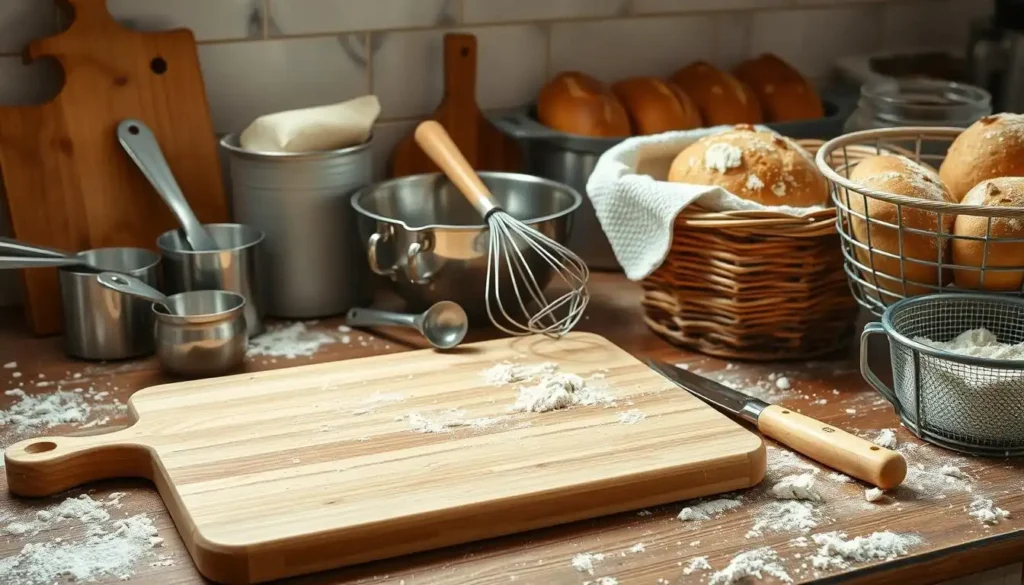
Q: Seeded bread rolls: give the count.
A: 0